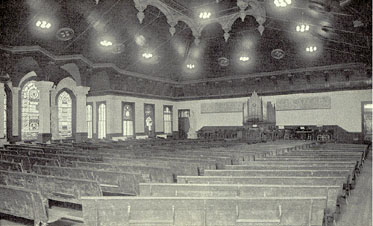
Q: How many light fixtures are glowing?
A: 9